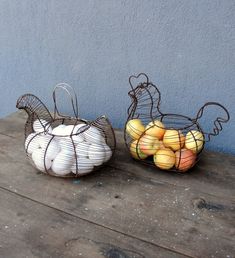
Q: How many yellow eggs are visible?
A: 0